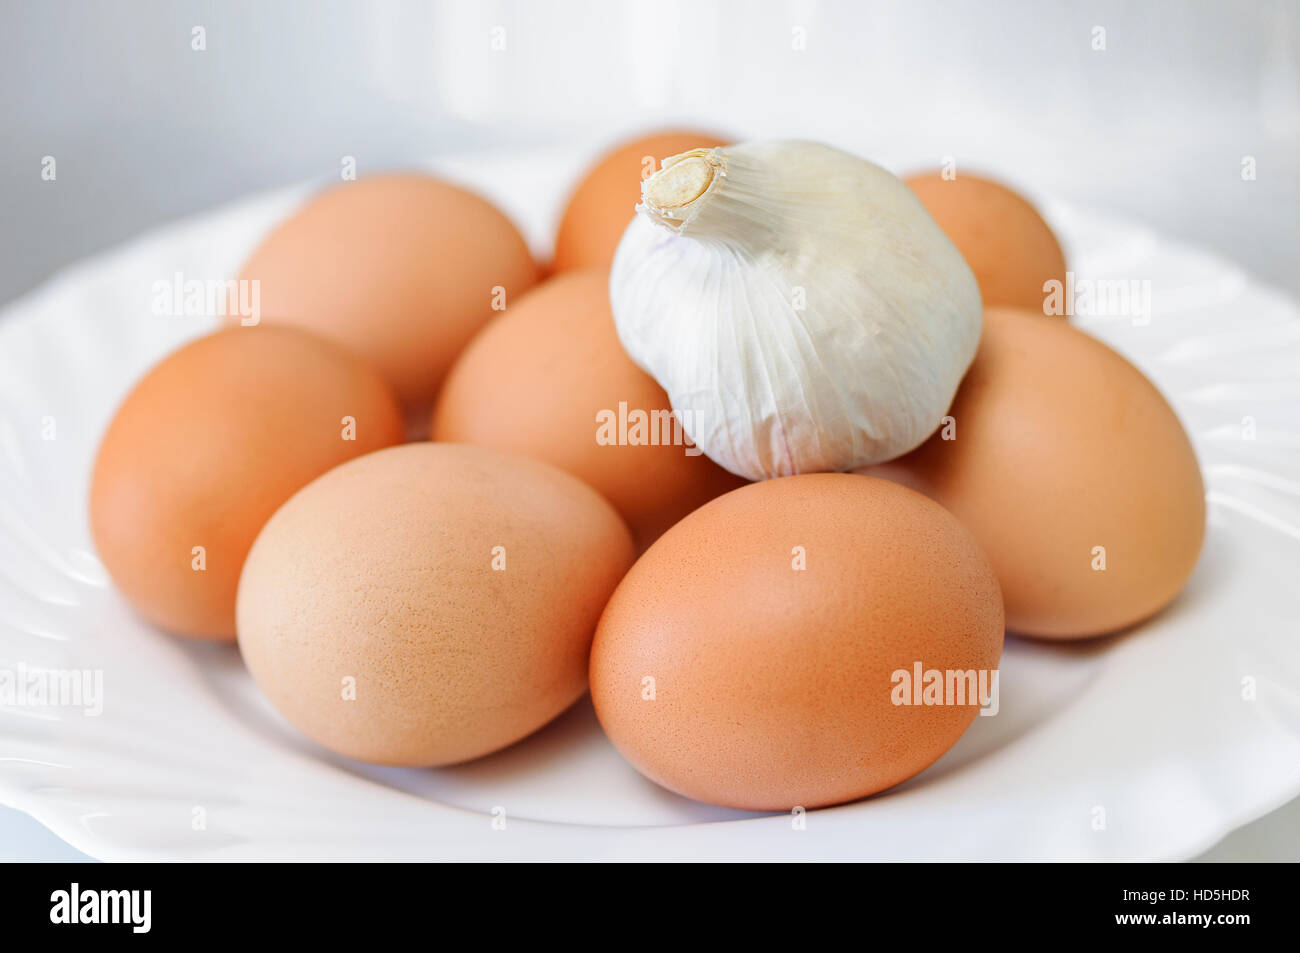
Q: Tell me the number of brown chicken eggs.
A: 8